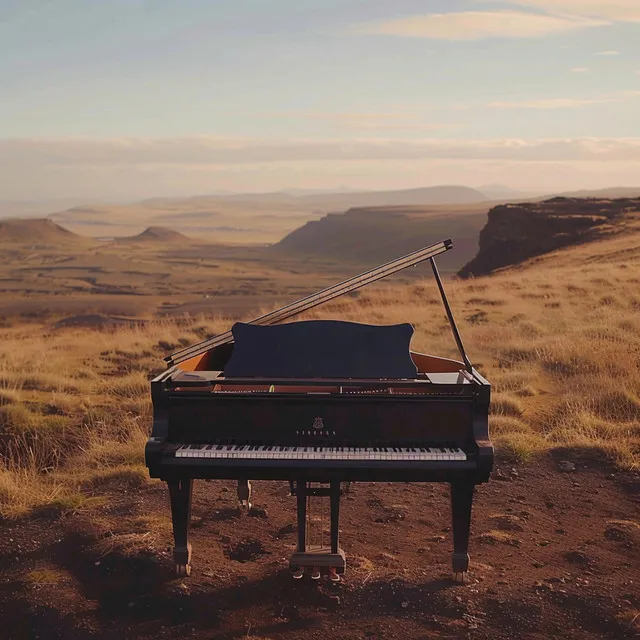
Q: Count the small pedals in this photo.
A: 3